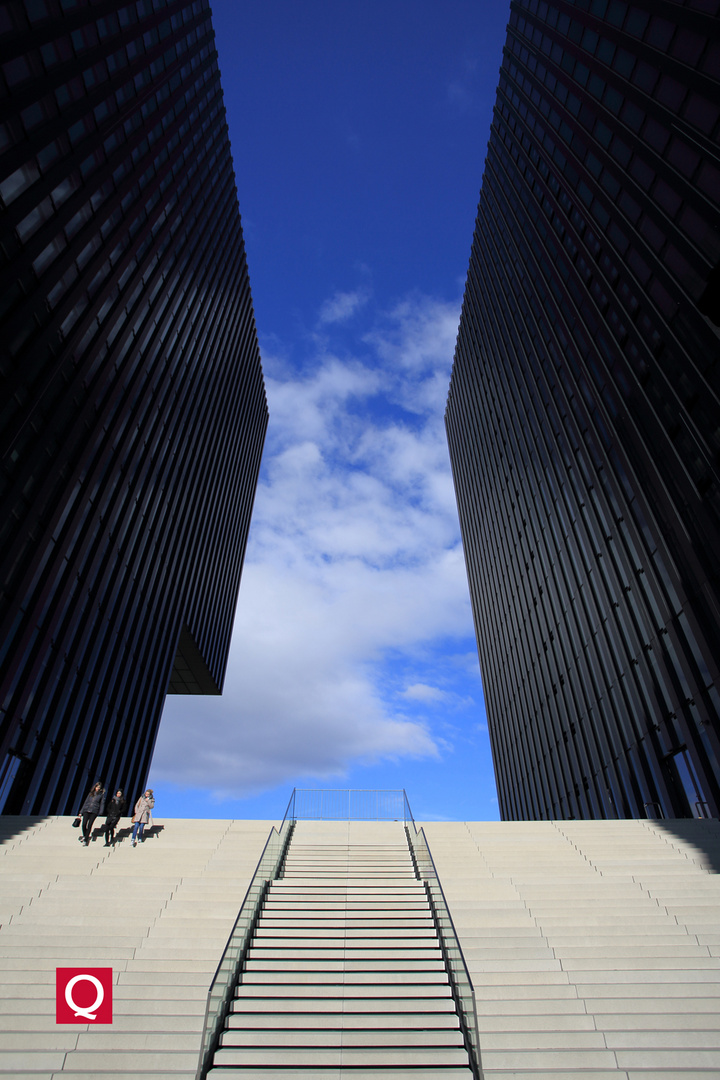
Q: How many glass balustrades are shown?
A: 2